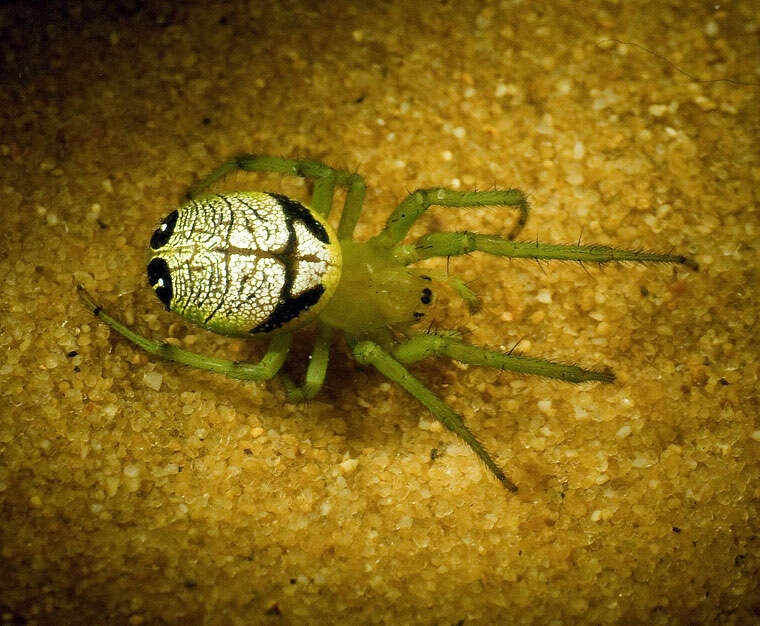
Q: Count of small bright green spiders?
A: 1